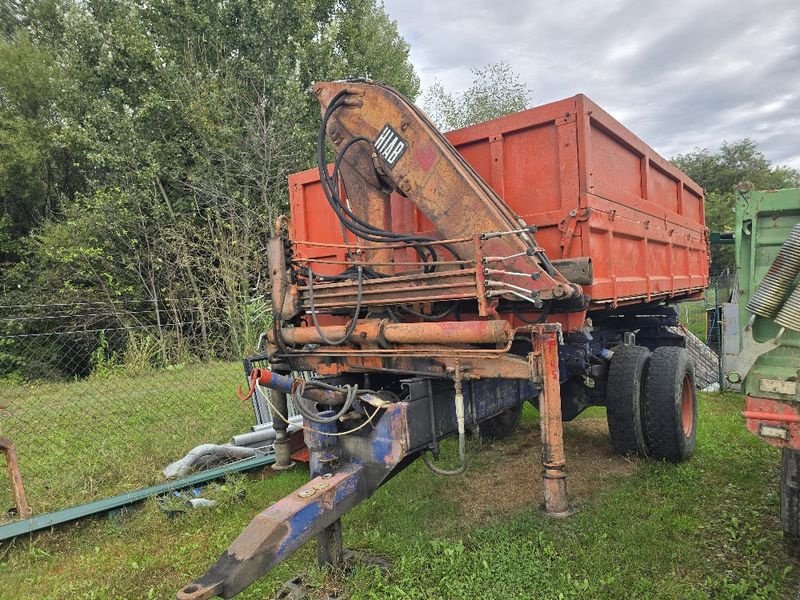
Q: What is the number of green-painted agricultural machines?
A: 1